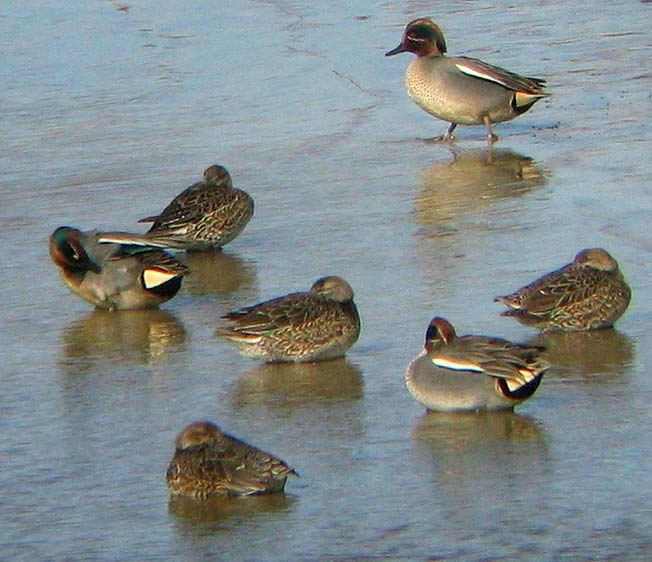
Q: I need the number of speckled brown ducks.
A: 4